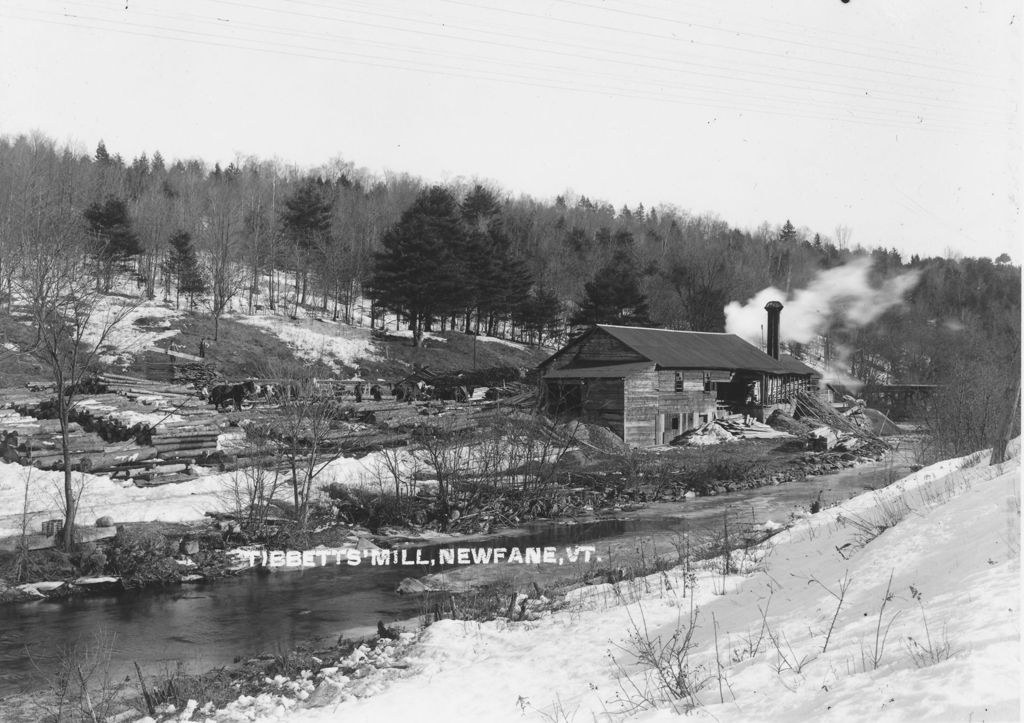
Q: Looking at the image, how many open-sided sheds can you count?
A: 1